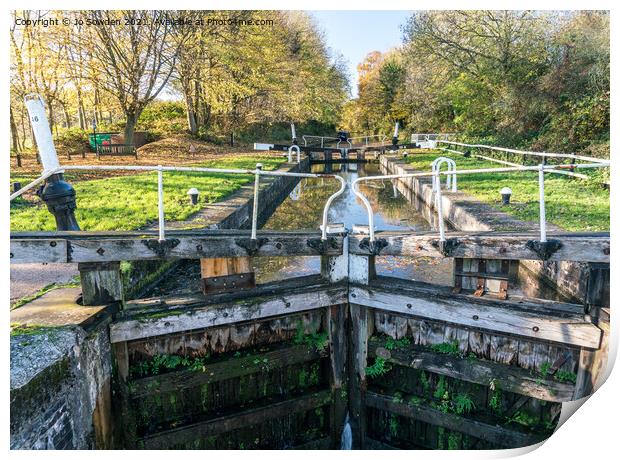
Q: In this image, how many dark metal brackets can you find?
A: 6